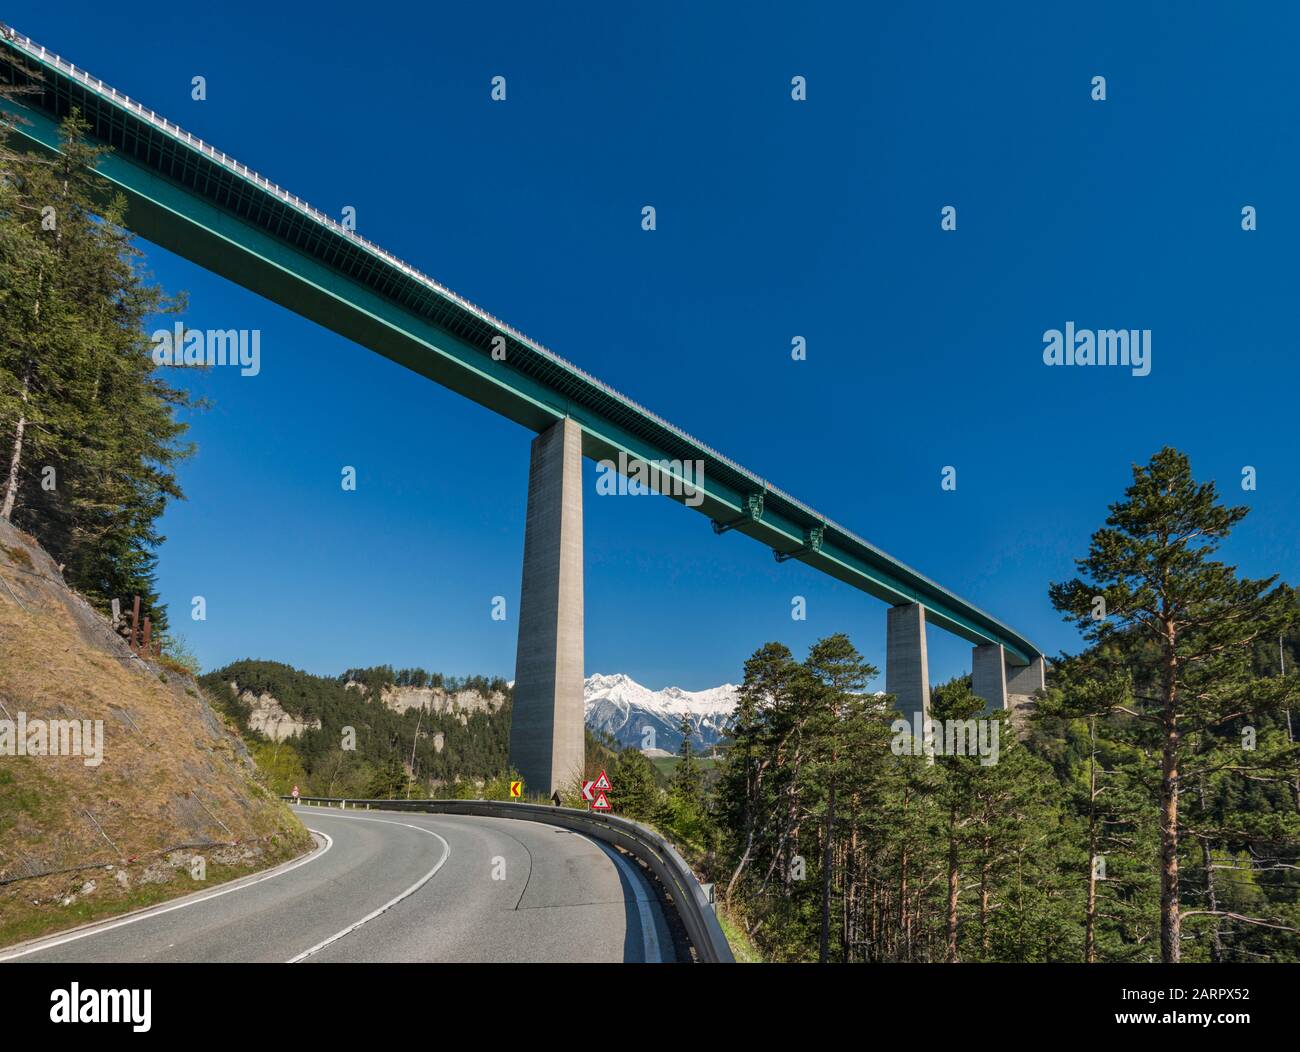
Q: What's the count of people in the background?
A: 0